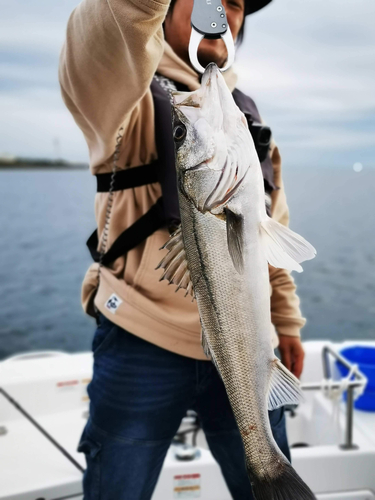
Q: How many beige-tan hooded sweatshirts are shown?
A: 1